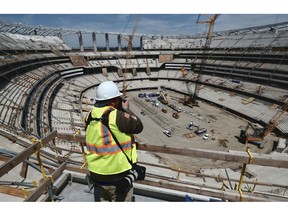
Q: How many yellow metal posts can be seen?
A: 3